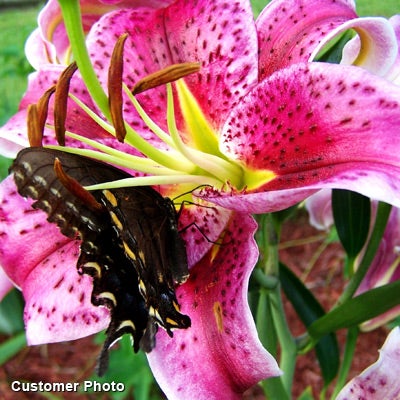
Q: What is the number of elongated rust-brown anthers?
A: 6